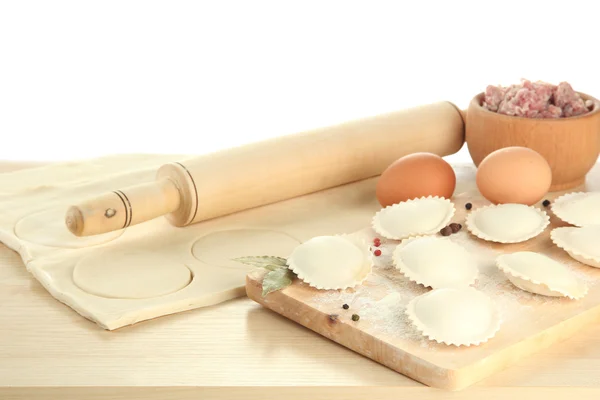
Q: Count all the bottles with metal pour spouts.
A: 0